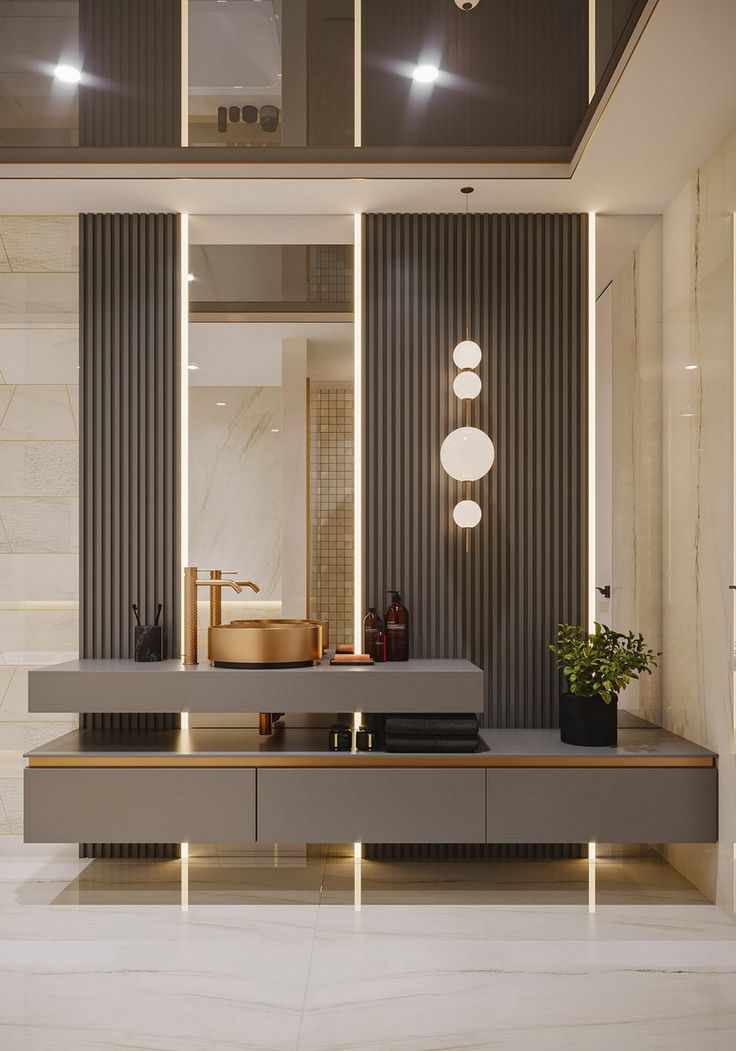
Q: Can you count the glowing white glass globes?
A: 4